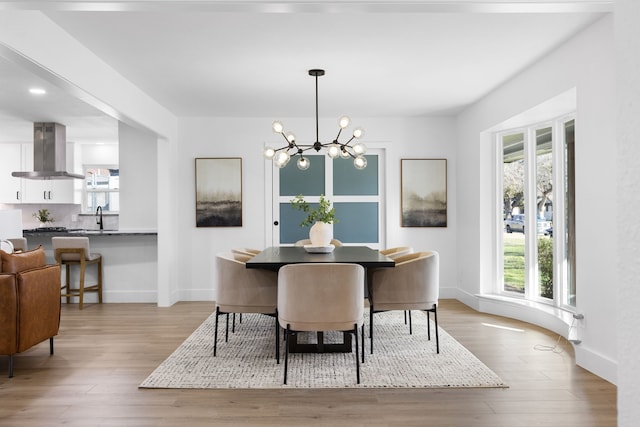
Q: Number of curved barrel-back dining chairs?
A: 6